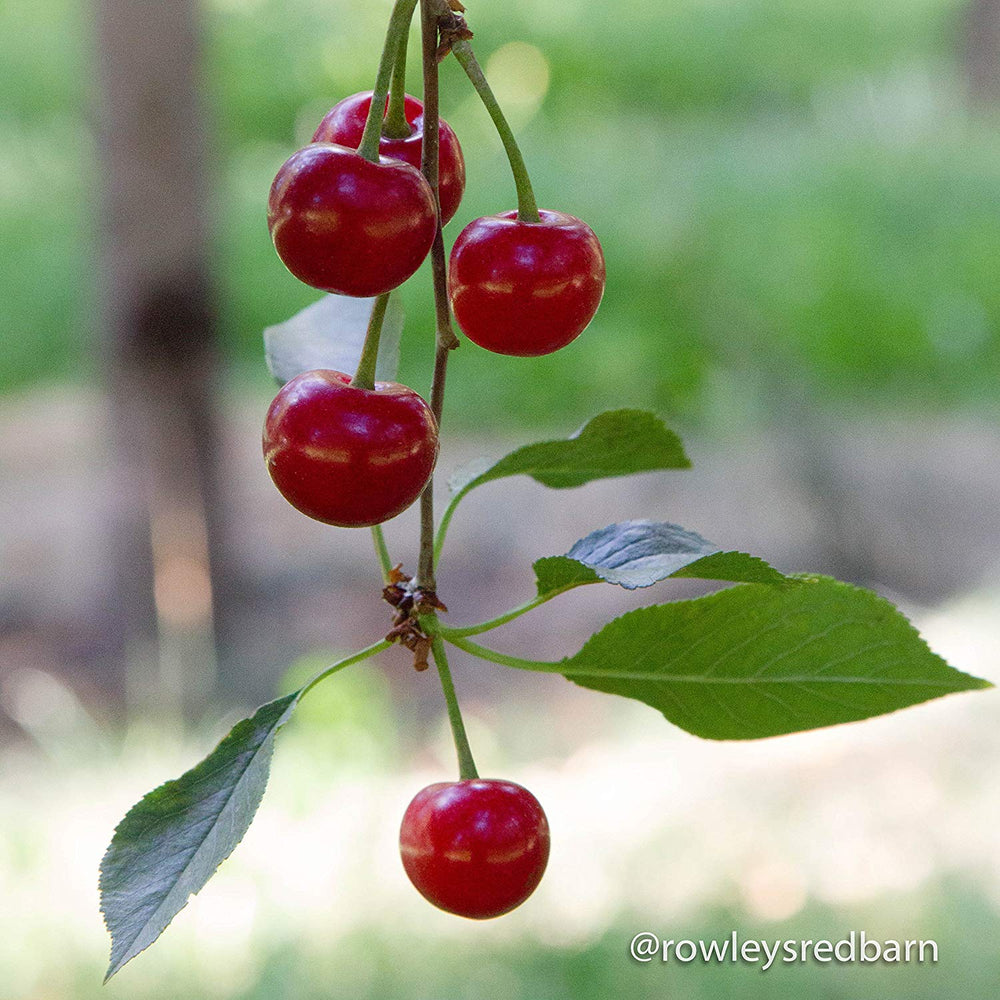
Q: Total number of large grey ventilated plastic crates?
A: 0